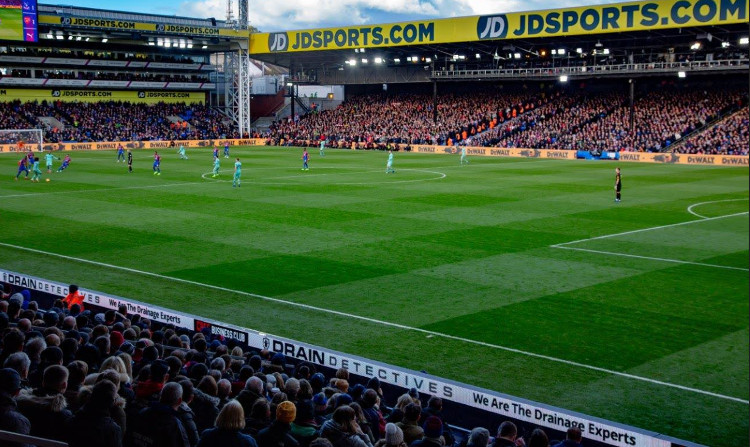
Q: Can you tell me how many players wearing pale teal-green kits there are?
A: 8